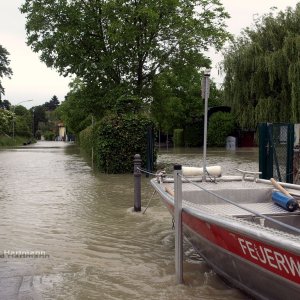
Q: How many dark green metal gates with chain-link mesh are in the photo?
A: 1